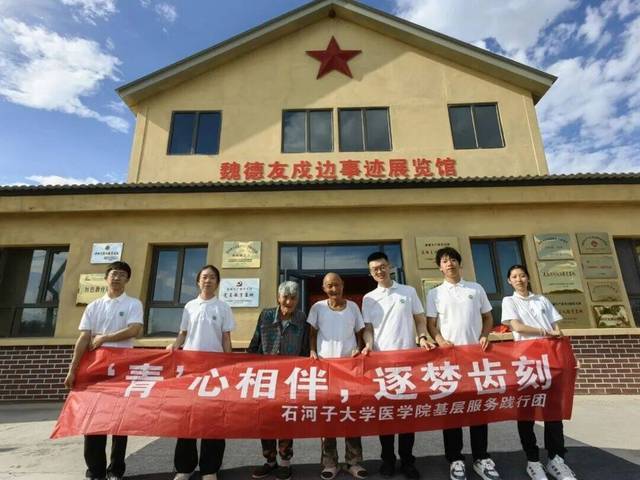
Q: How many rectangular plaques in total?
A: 13